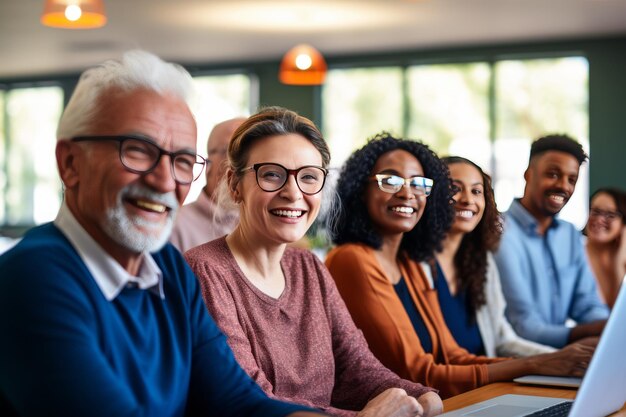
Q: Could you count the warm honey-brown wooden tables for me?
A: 1